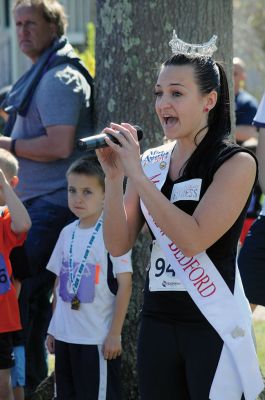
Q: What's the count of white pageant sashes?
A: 1